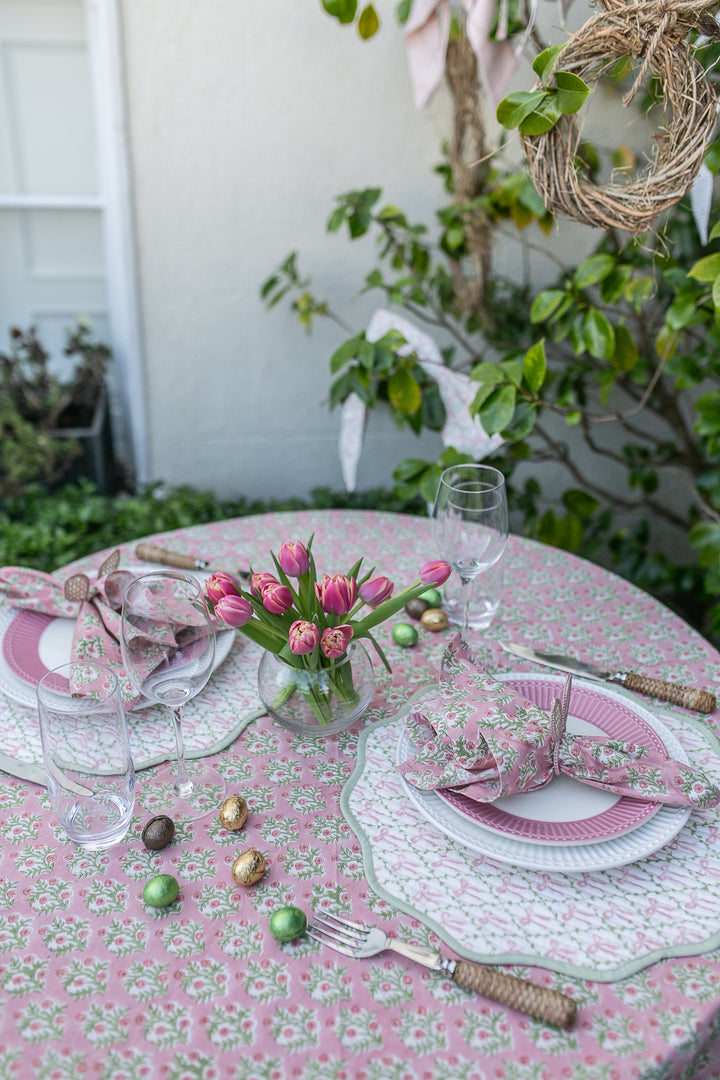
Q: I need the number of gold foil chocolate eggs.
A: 3